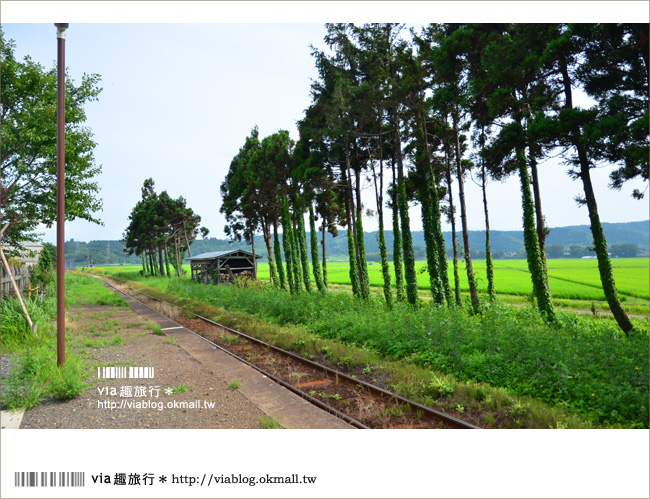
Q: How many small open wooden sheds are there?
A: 1